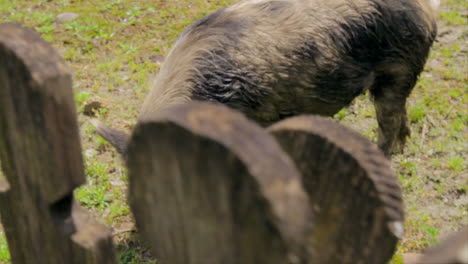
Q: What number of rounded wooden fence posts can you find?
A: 2